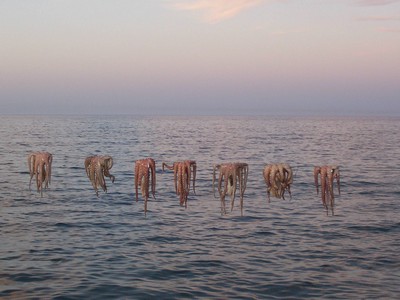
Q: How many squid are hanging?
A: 7